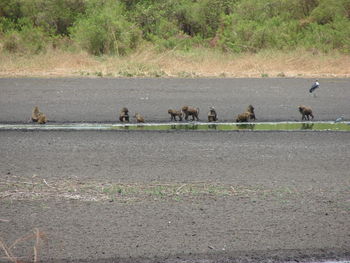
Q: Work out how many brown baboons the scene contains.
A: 10